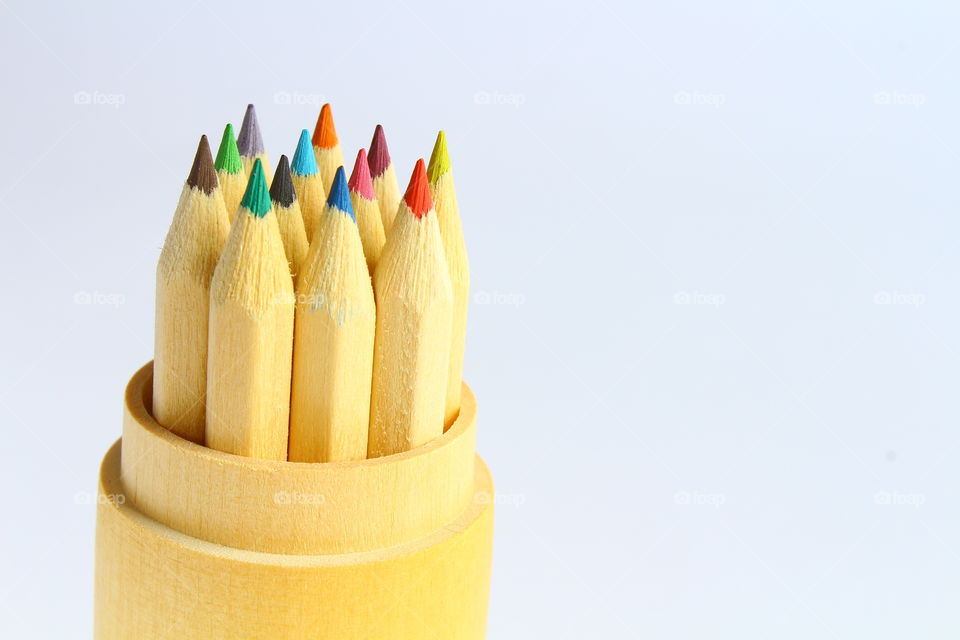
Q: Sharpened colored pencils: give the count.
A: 12